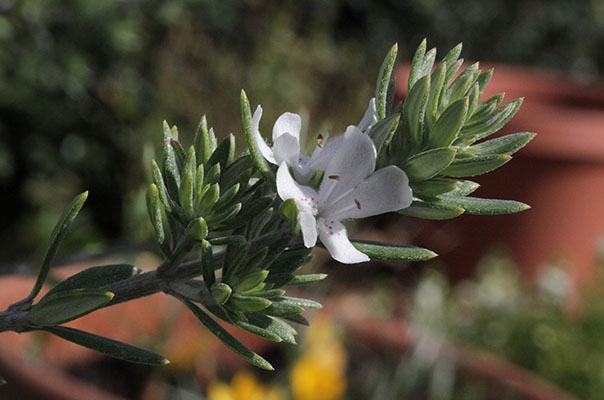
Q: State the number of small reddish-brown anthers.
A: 3